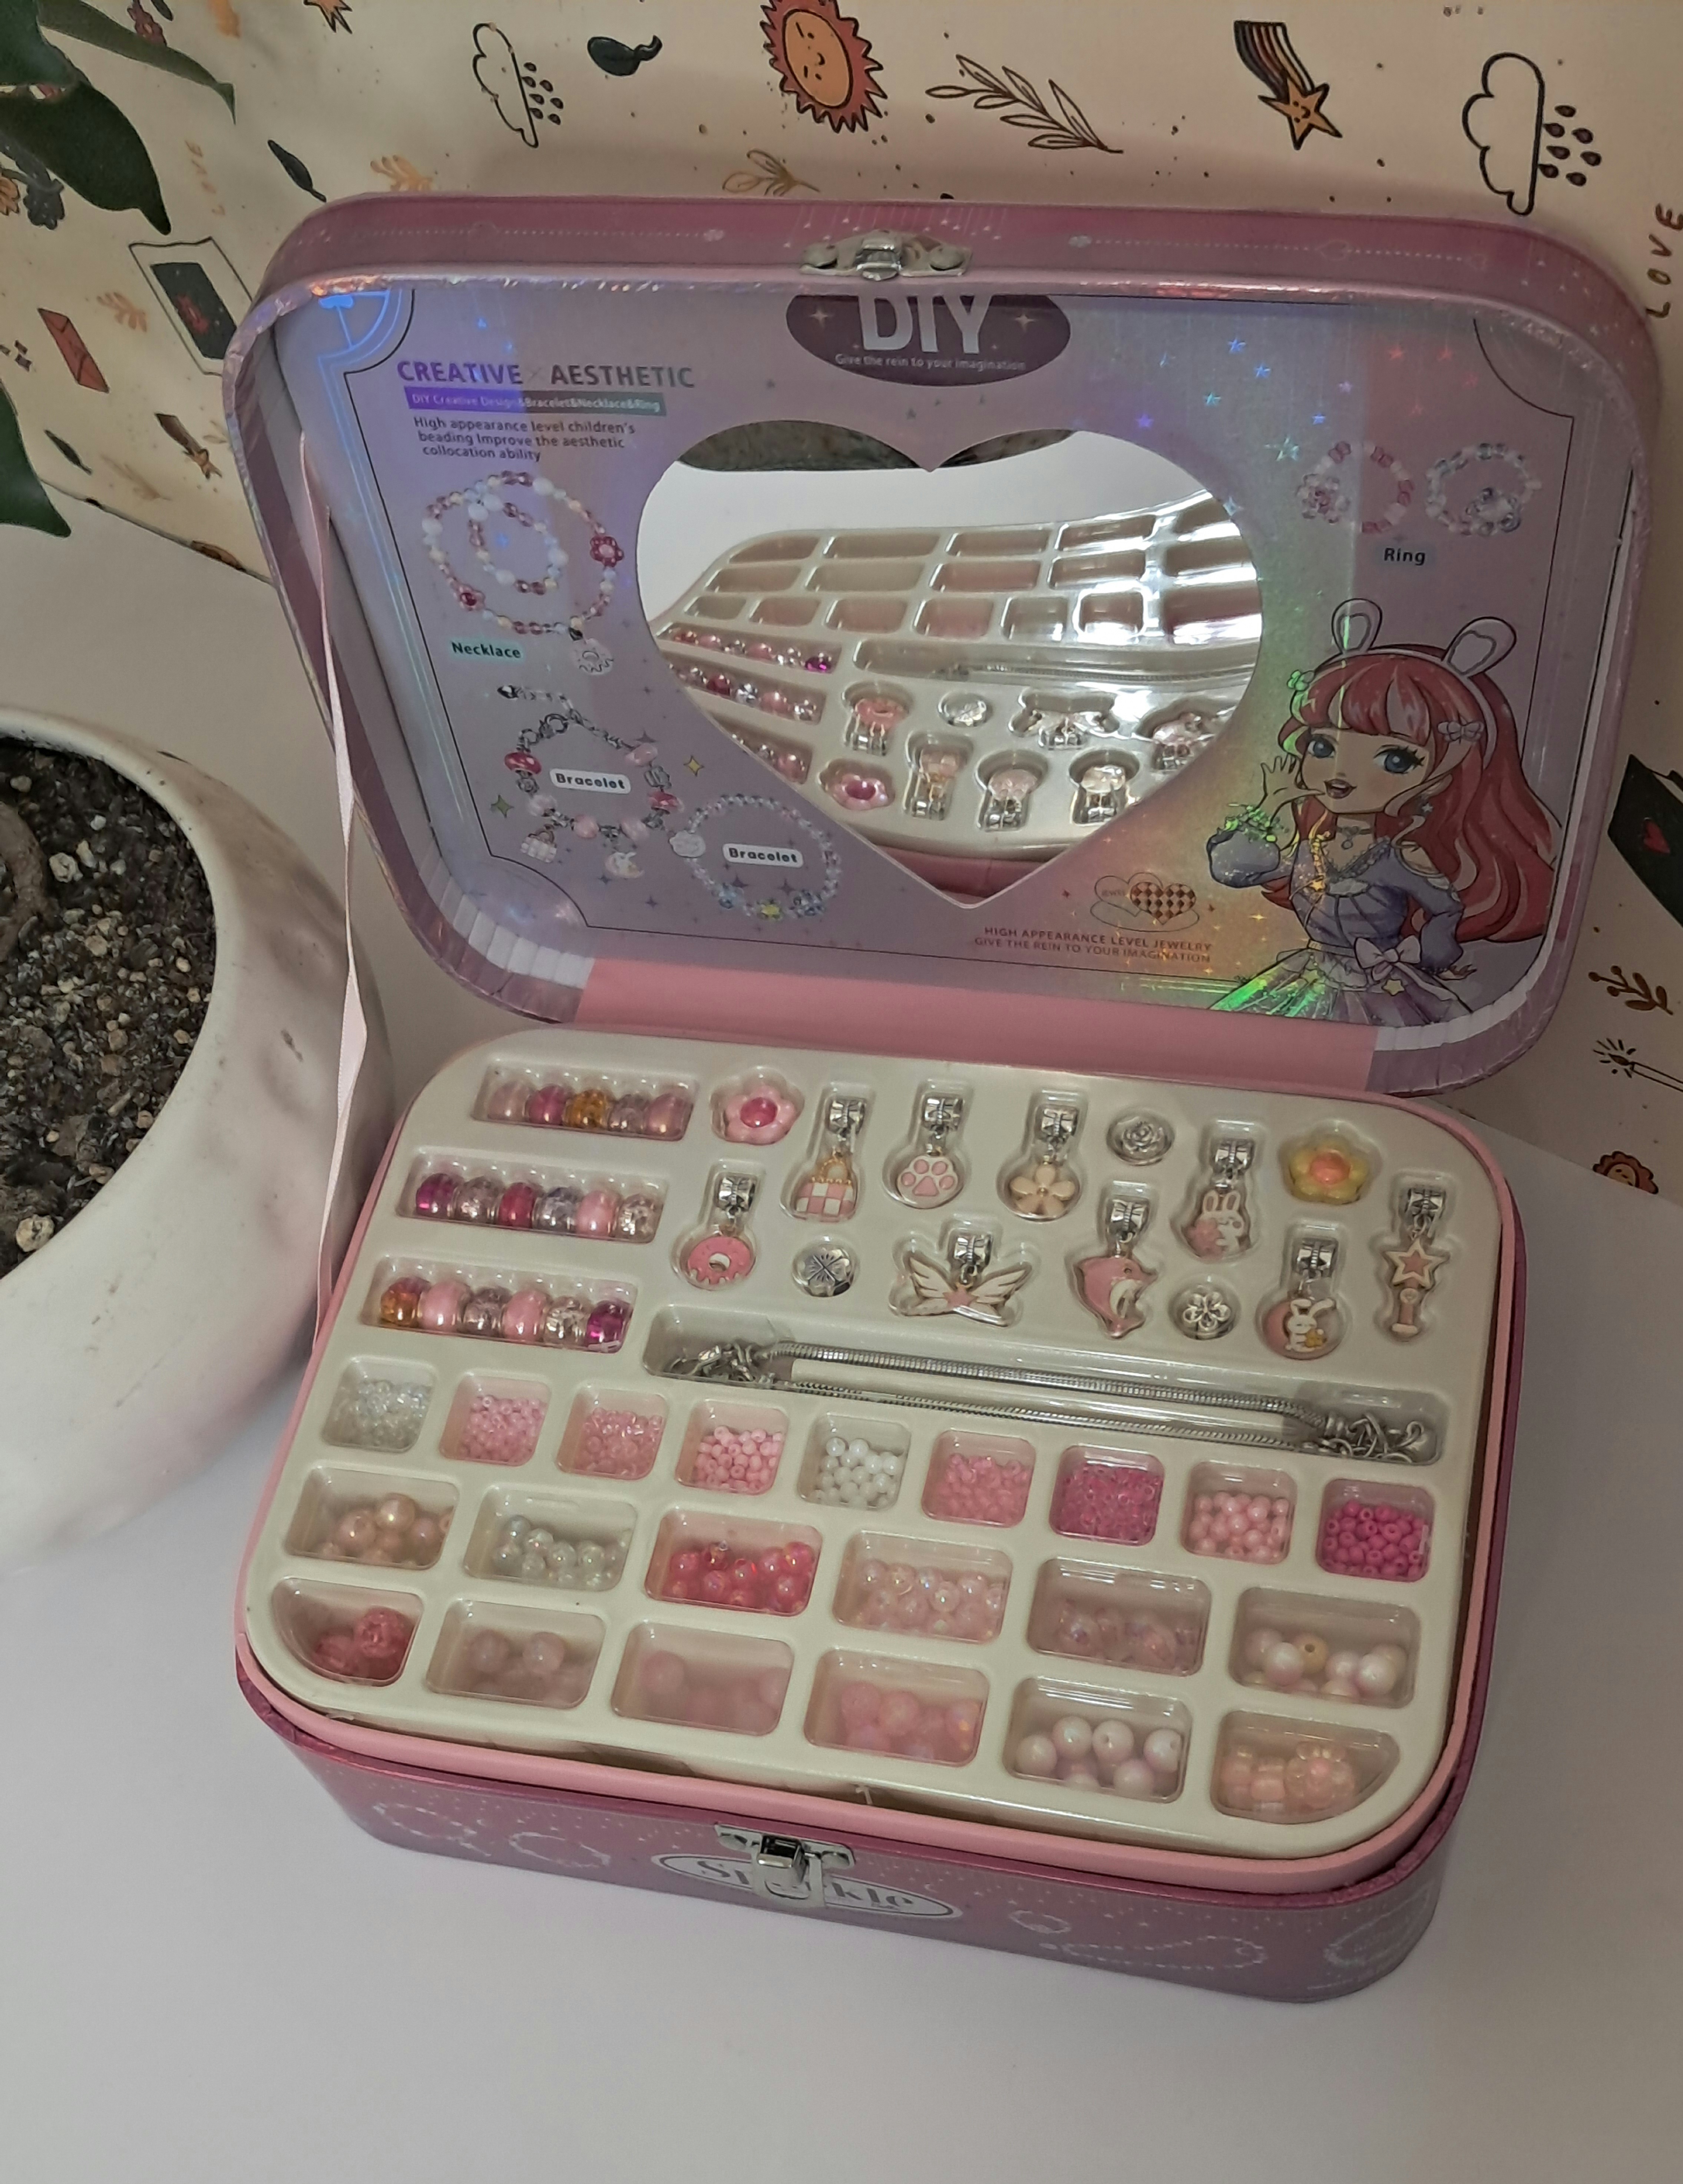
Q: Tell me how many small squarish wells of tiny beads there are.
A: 9